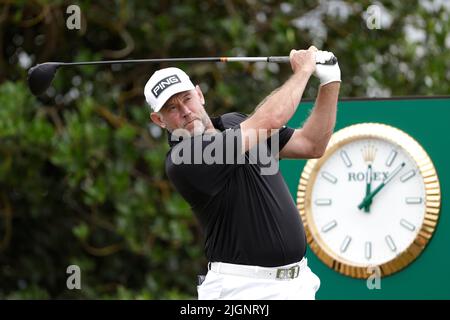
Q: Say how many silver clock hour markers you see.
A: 11